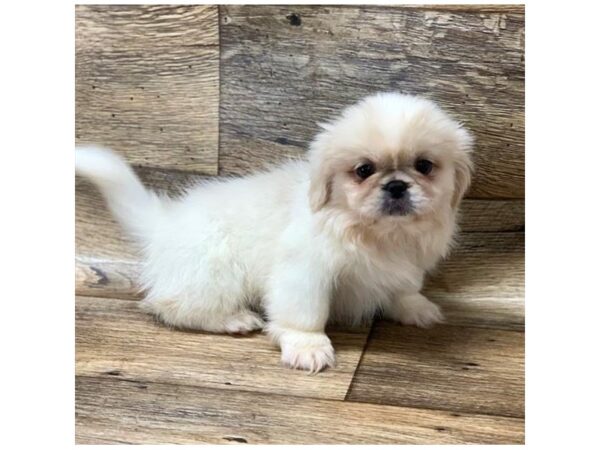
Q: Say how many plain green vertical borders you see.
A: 0